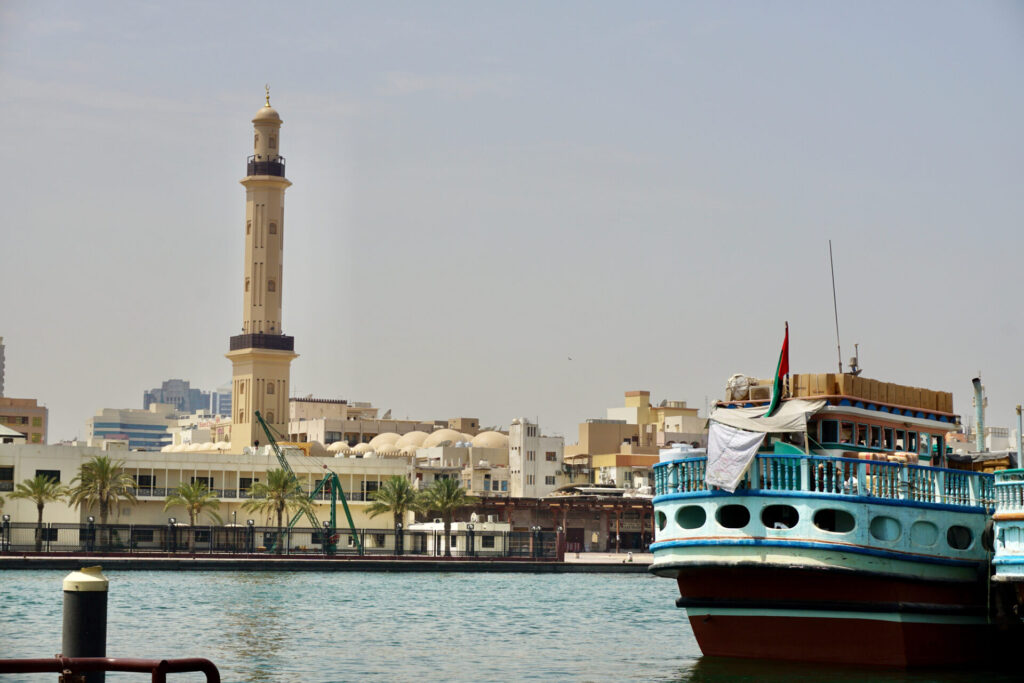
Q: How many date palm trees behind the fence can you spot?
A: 6